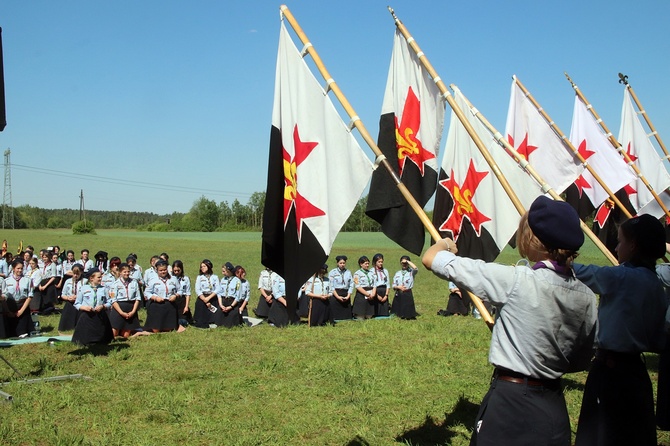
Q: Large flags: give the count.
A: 6